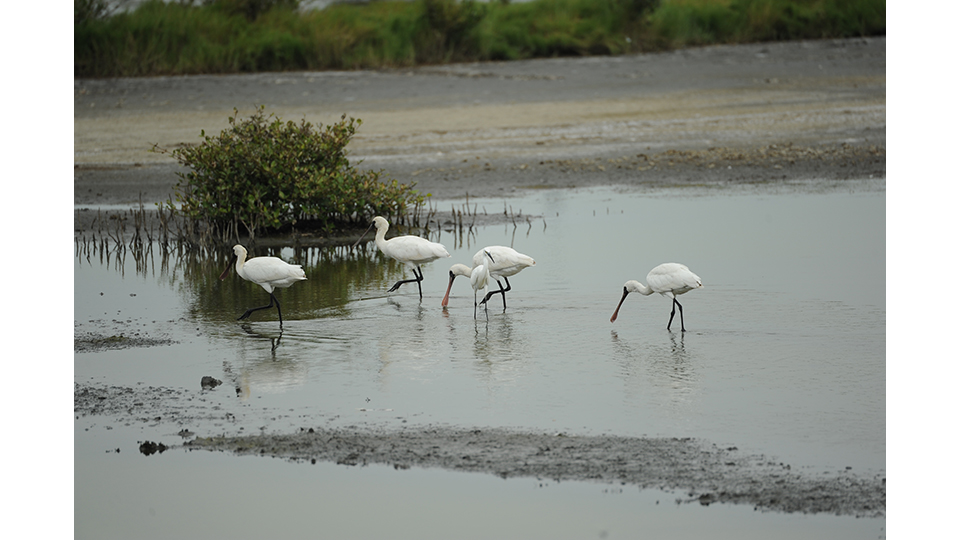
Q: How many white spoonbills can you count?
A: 4